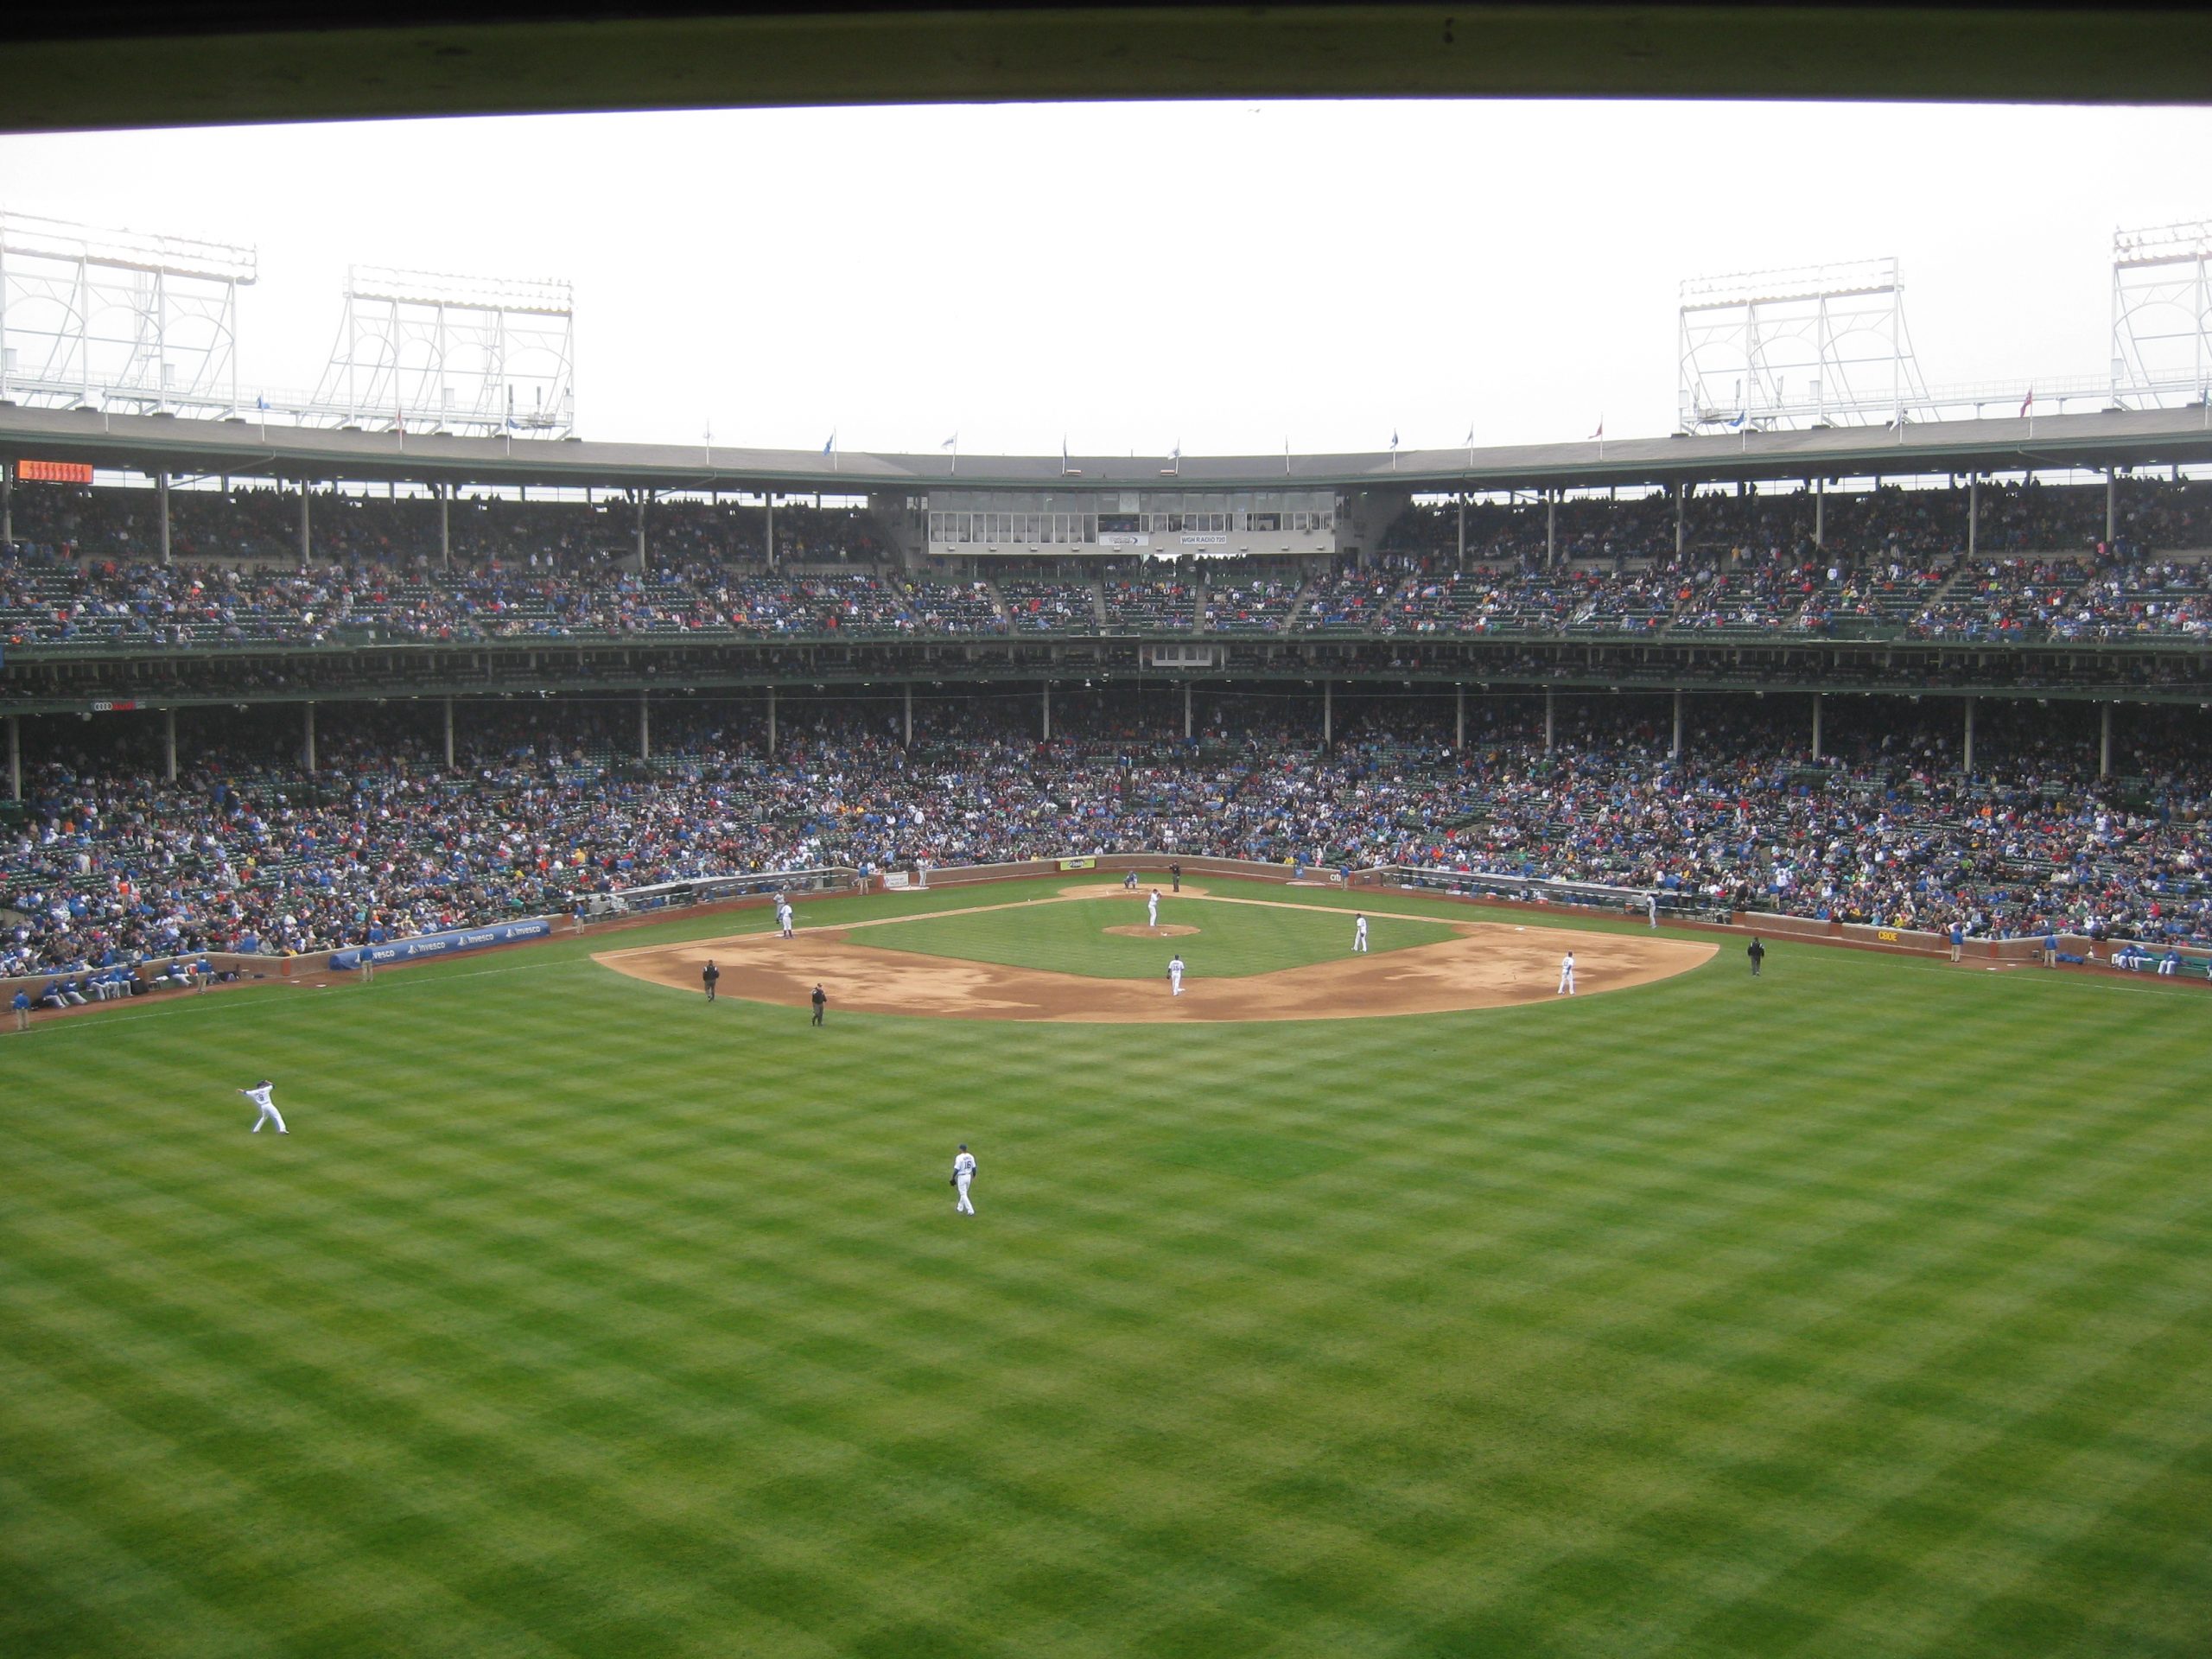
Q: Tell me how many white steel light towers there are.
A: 4